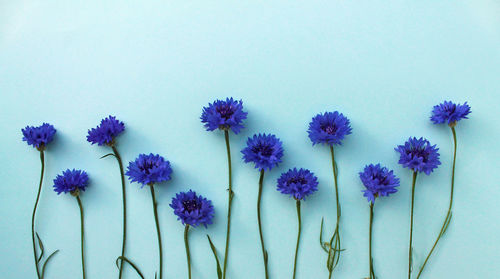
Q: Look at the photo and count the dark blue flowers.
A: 12